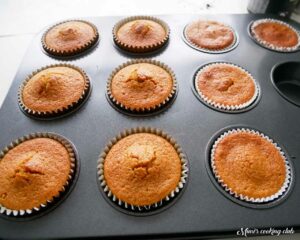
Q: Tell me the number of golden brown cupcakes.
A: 10